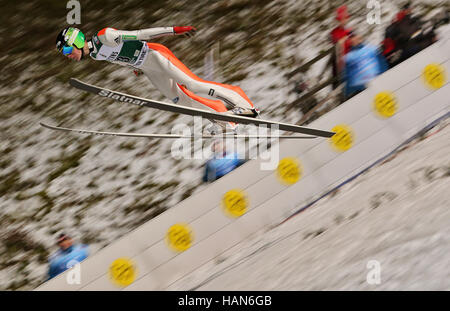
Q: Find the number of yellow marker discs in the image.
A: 7